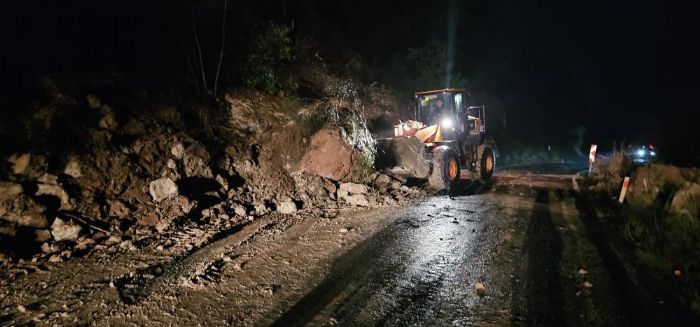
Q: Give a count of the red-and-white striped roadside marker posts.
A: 2